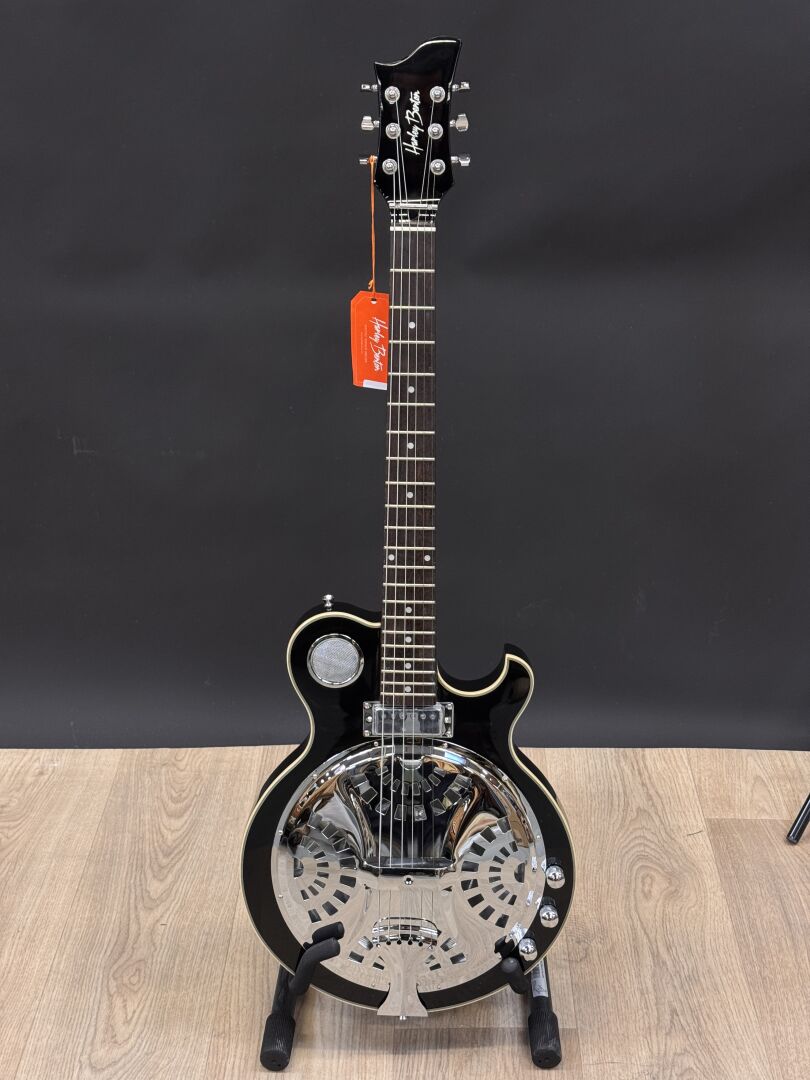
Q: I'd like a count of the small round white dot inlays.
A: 10